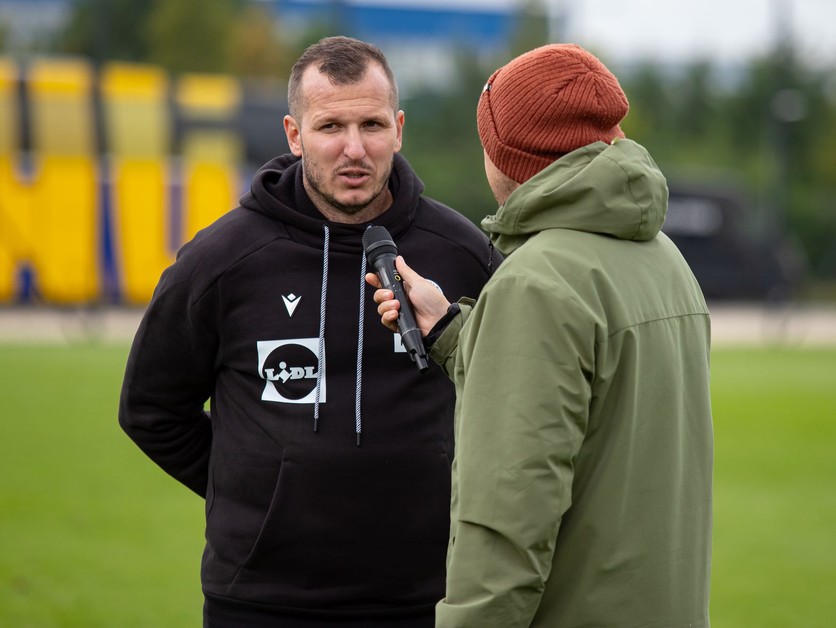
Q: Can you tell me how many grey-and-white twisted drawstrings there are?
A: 2